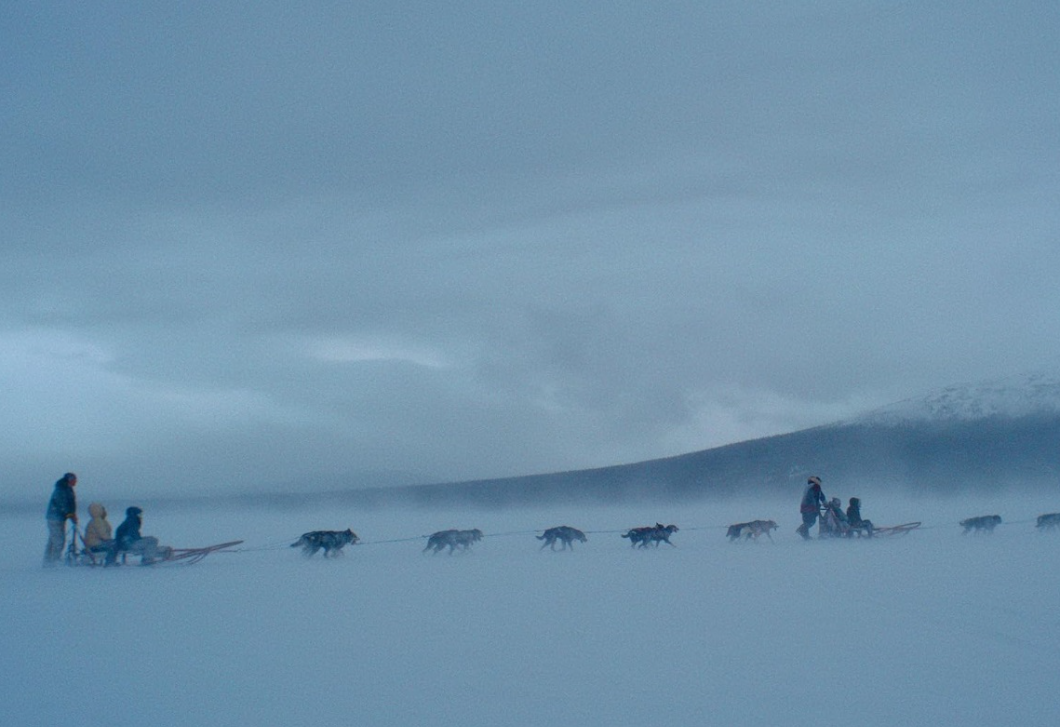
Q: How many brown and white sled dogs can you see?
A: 1